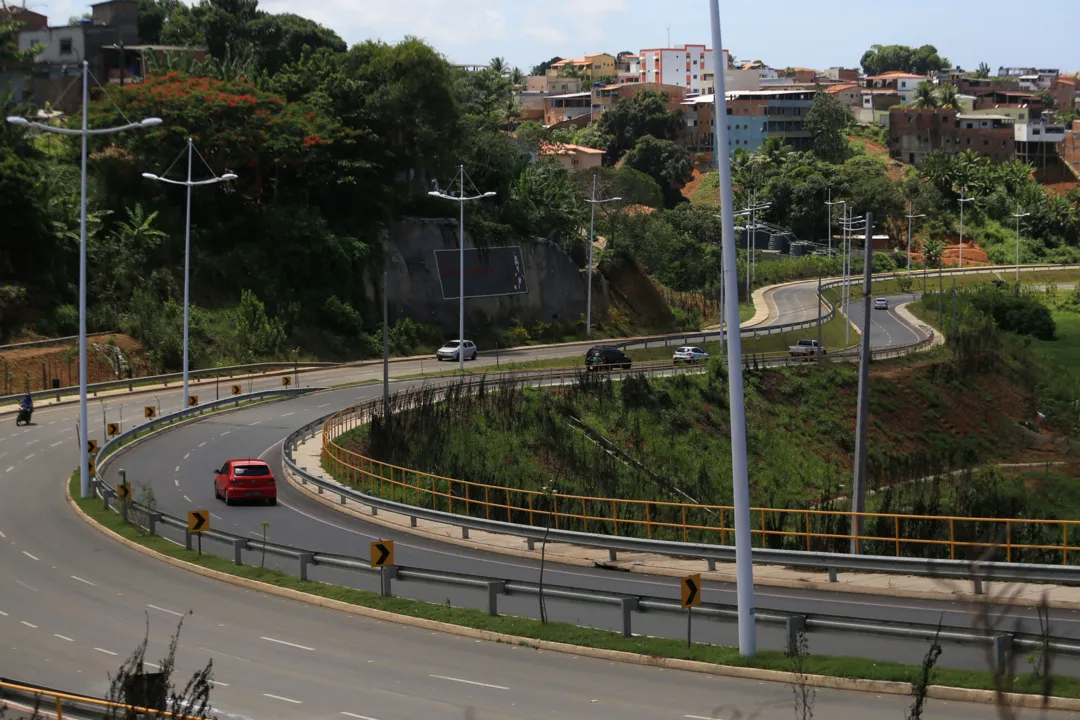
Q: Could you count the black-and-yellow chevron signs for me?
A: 11